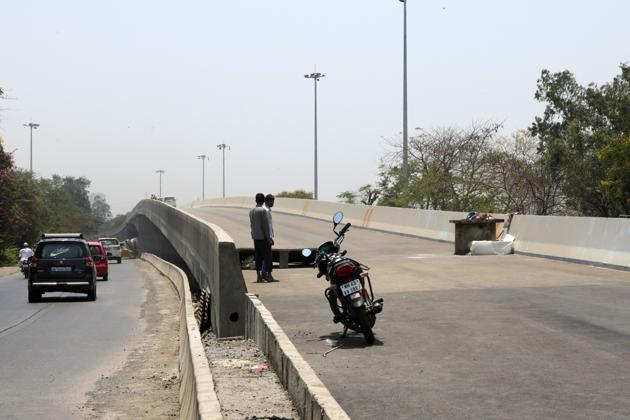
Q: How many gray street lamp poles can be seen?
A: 6